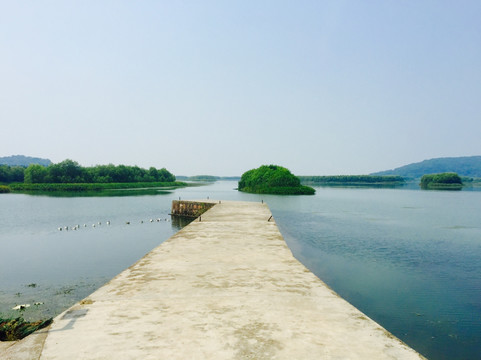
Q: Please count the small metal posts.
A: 6